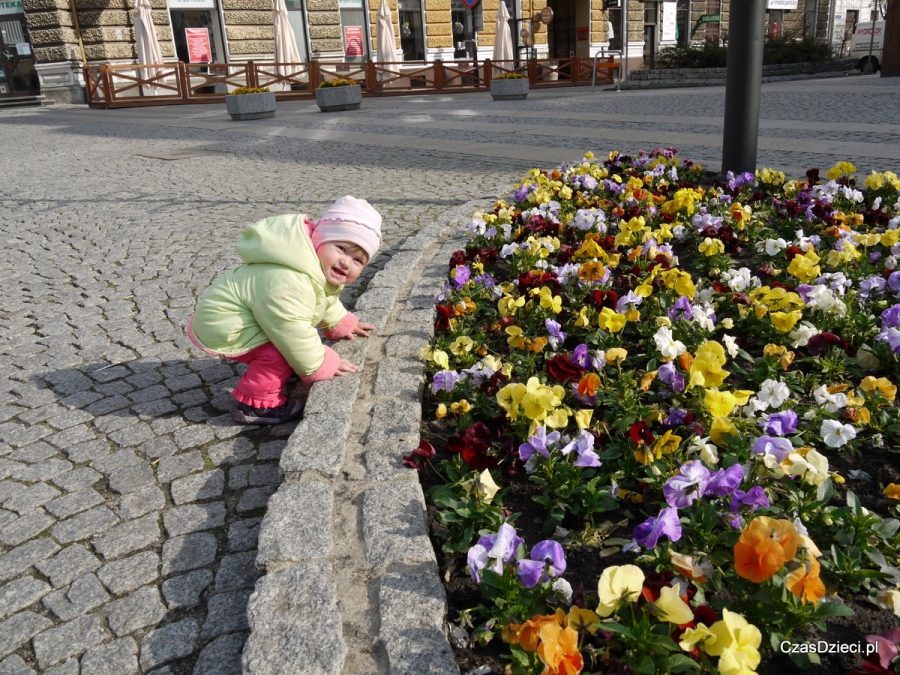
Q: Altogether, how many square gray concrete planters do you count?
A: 3